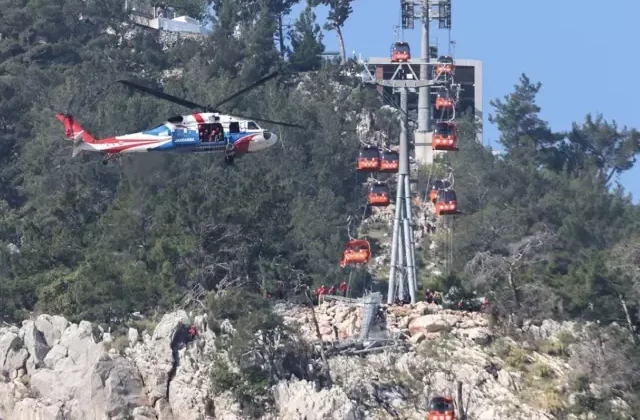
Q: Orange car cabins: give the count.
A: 11